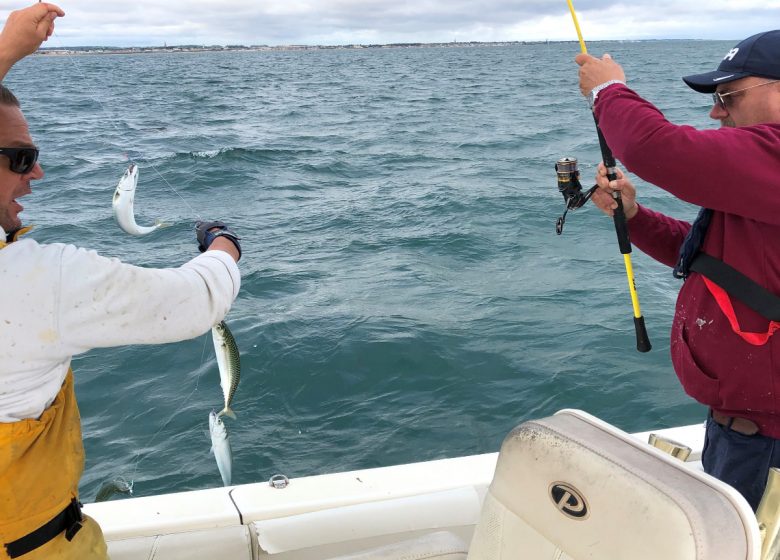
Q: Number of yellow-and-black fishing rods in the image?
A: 1